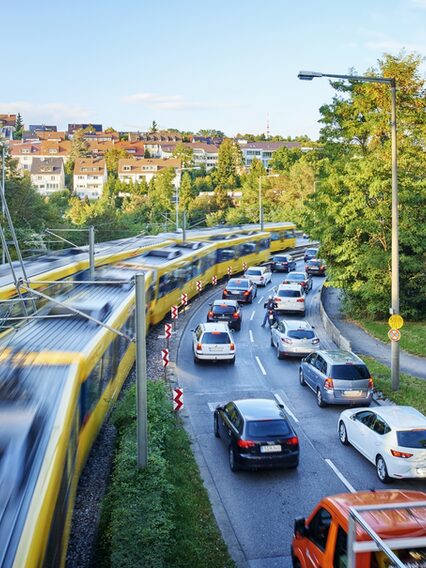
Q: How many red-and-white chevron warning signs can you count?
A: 9